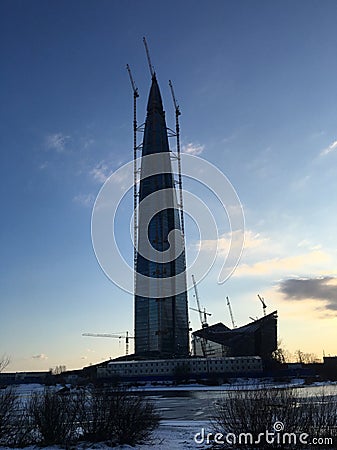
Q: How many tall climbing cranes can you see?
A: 3